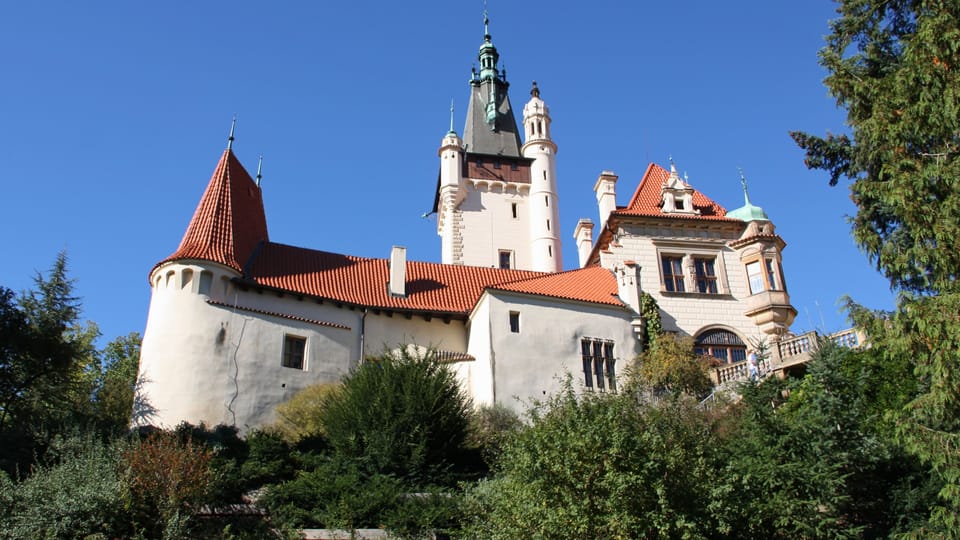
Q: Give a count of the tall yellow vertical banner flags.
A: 0